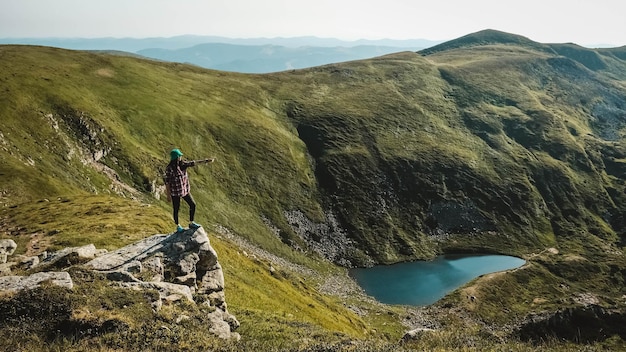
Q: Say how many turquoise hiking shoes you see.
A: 2